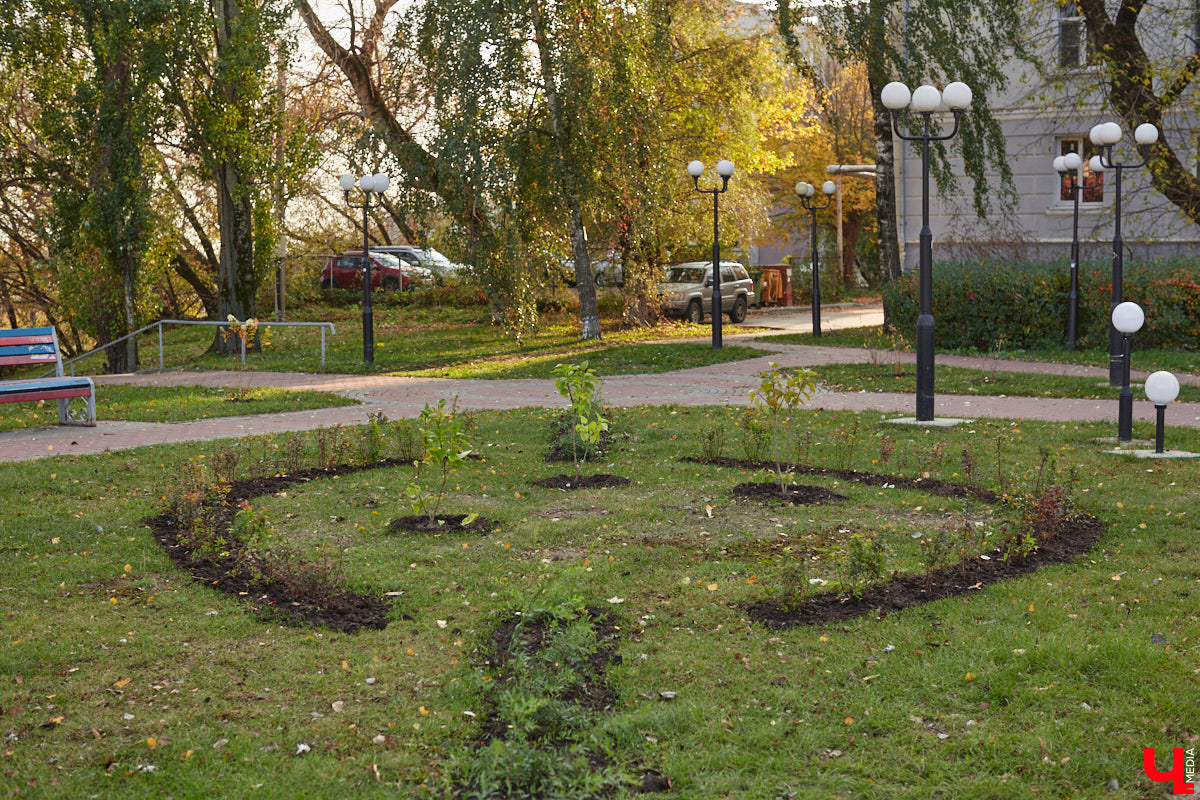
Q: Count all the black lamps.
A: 8